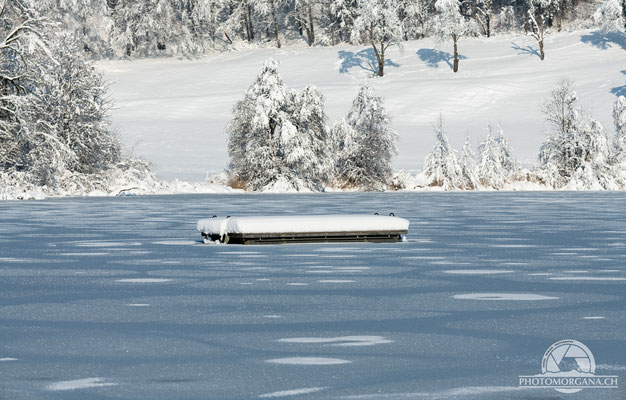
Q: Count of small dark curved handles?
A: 4